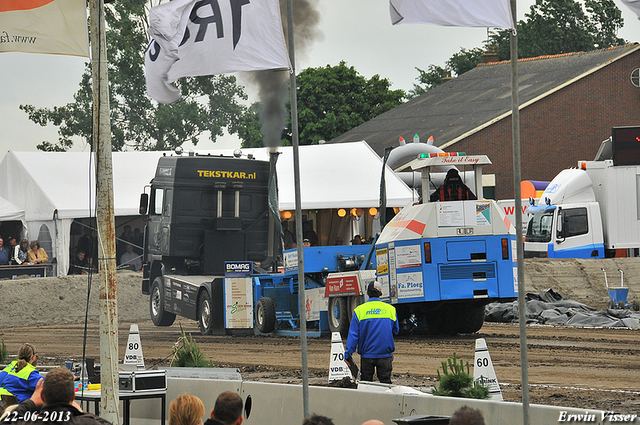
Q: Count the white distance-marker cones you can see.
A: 3